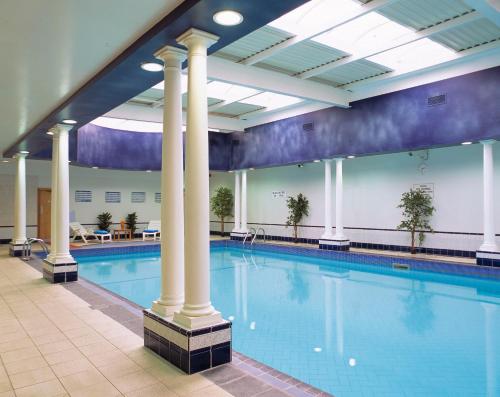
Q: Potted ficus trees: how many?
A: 3